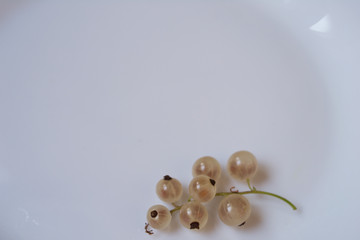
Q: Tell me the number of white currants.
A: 7